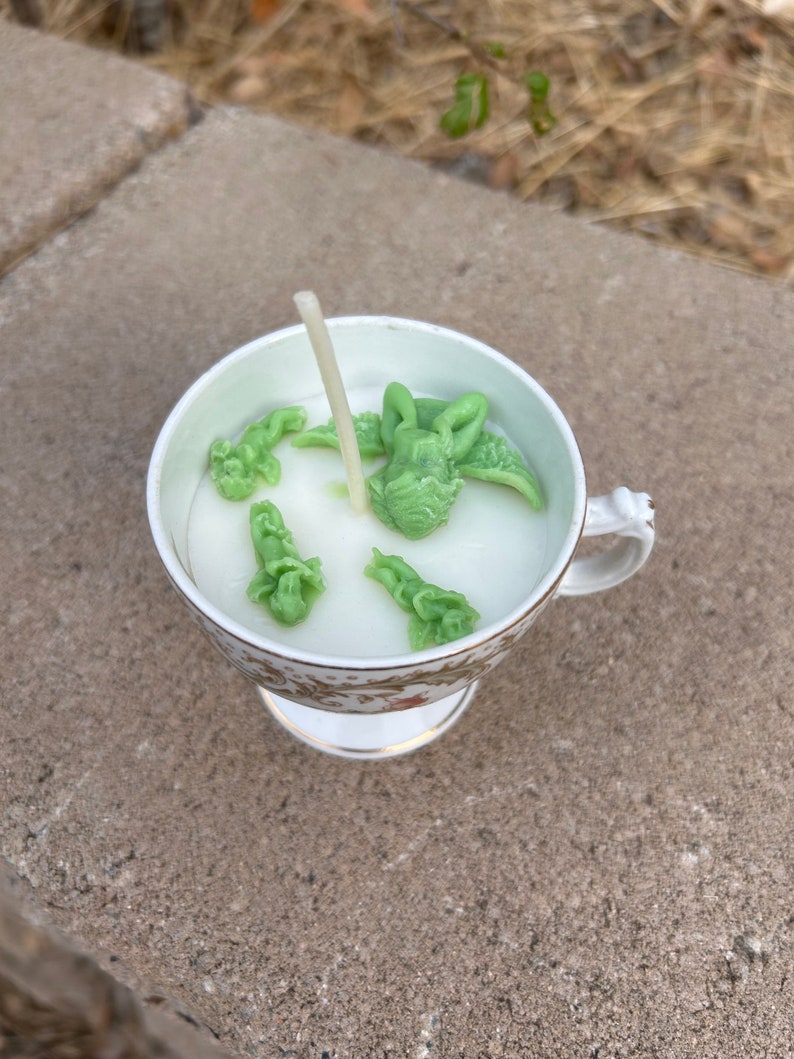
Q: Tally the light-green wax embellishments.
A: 4